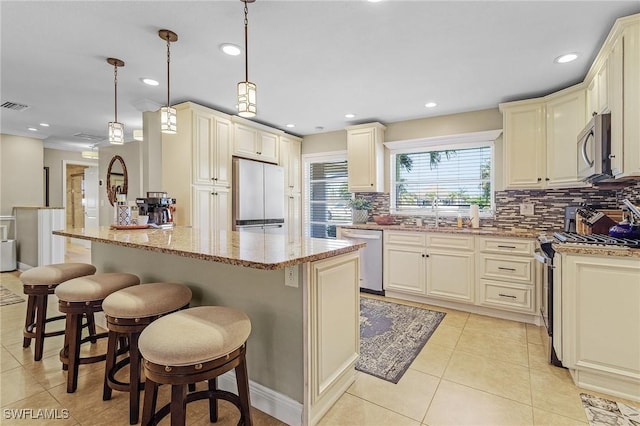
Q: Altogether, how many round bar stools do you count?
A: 4